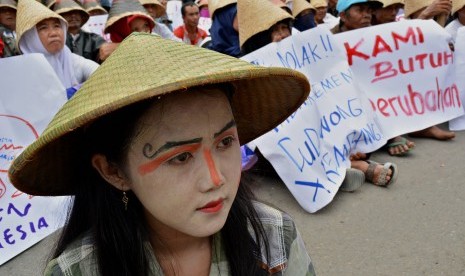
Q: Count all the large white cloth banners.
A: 3